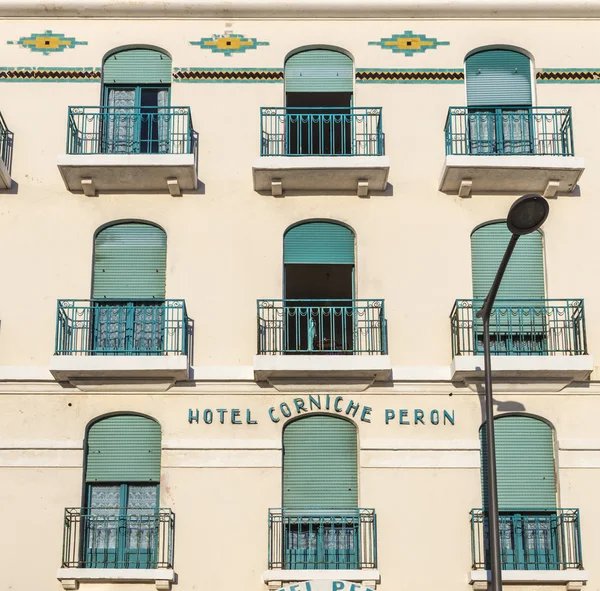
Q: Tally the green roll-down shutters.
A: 9